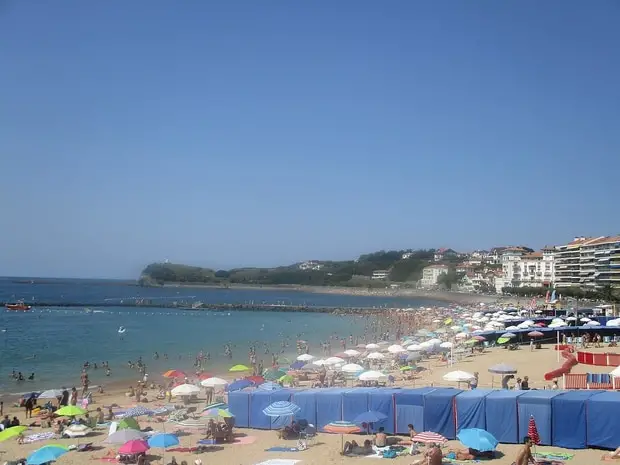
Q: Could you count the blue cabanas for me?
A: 14